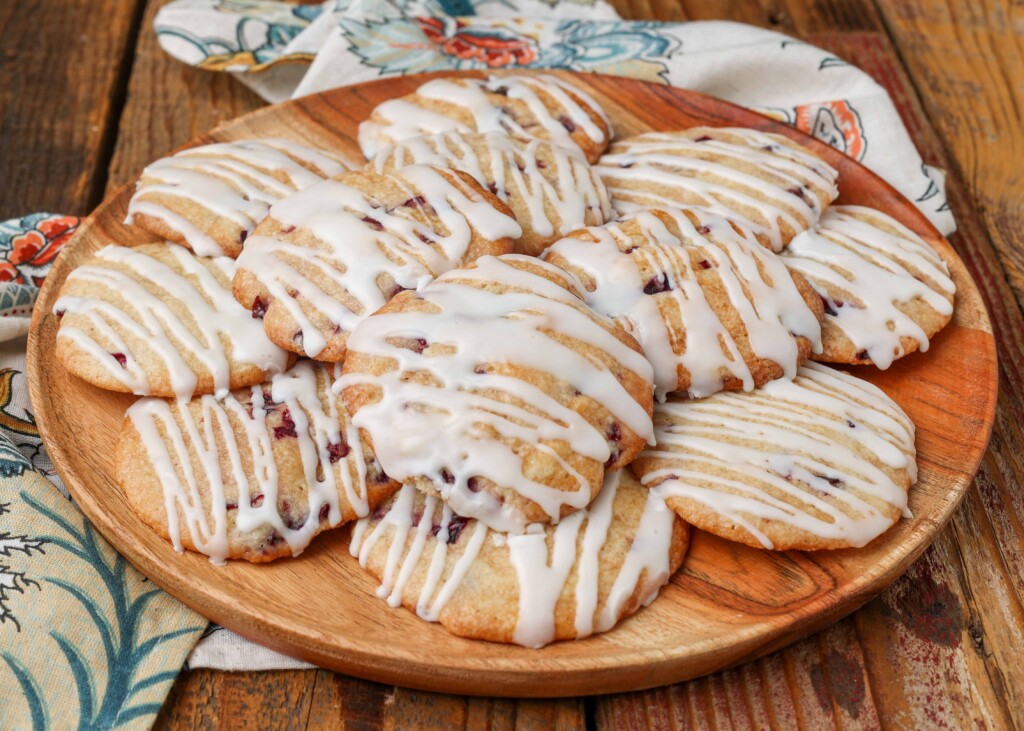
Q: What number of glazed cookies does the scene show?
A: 12